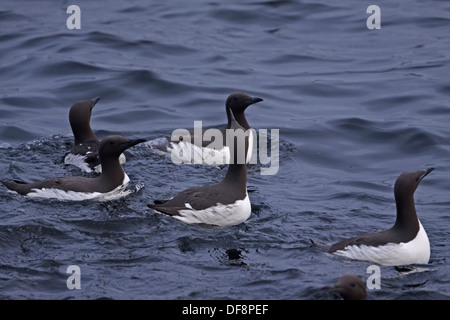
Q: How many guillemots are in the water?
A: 6